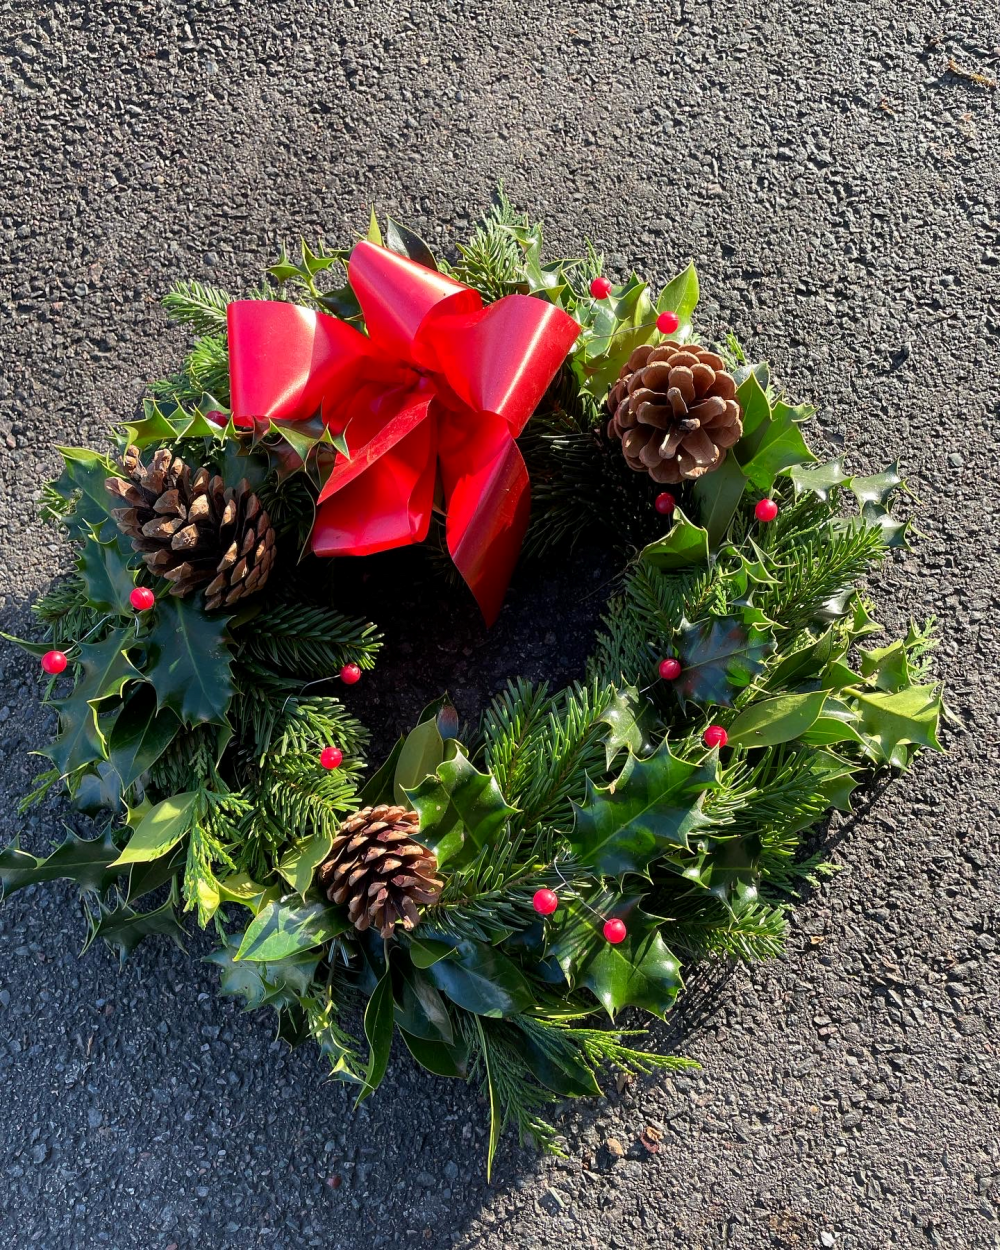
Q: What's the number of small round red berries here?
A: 13